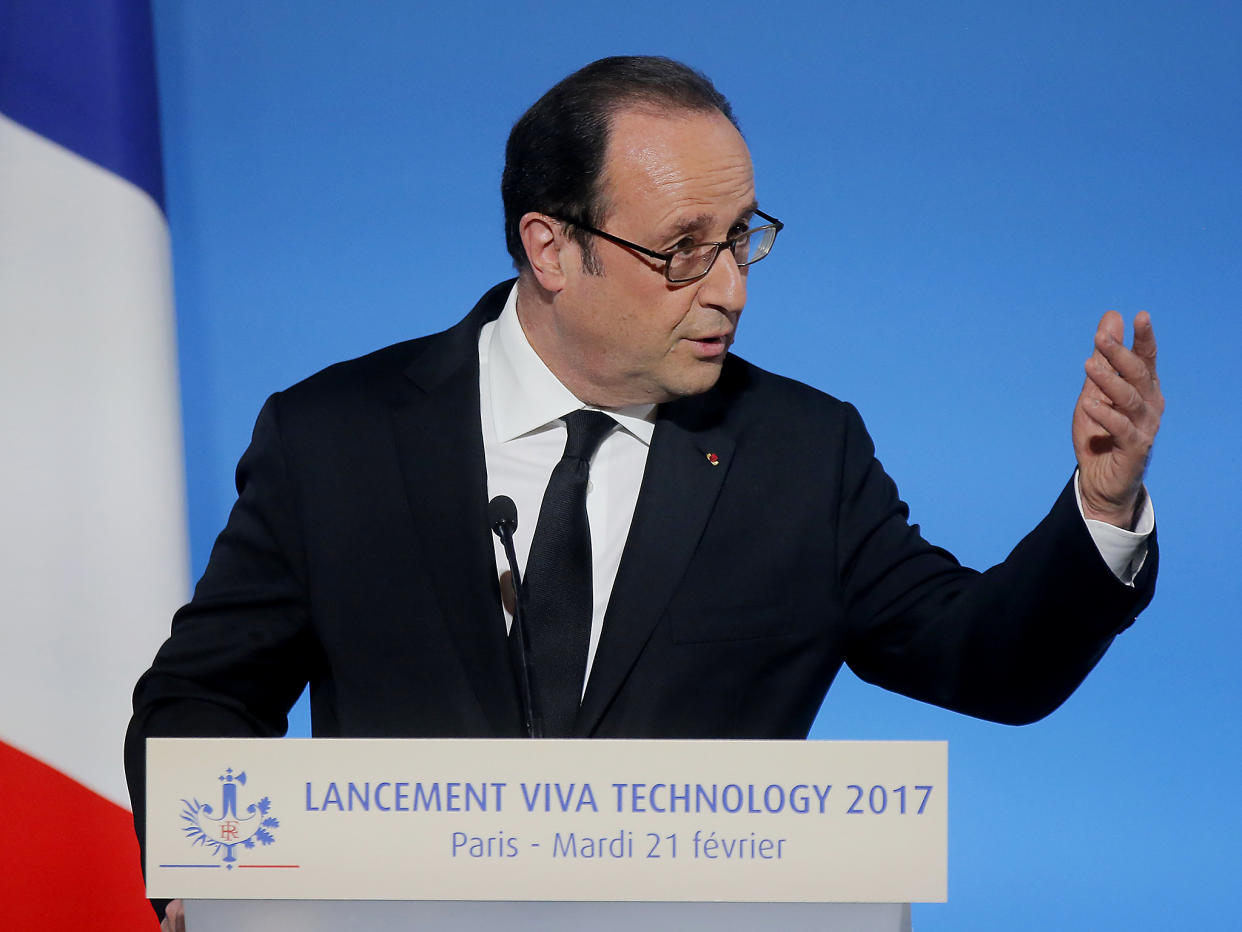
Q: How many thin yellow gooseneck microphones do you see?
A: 0